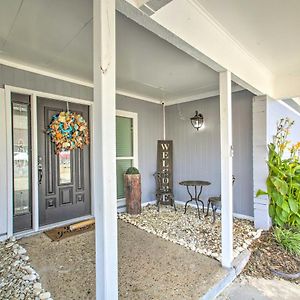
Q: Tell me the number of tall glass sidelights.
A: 1